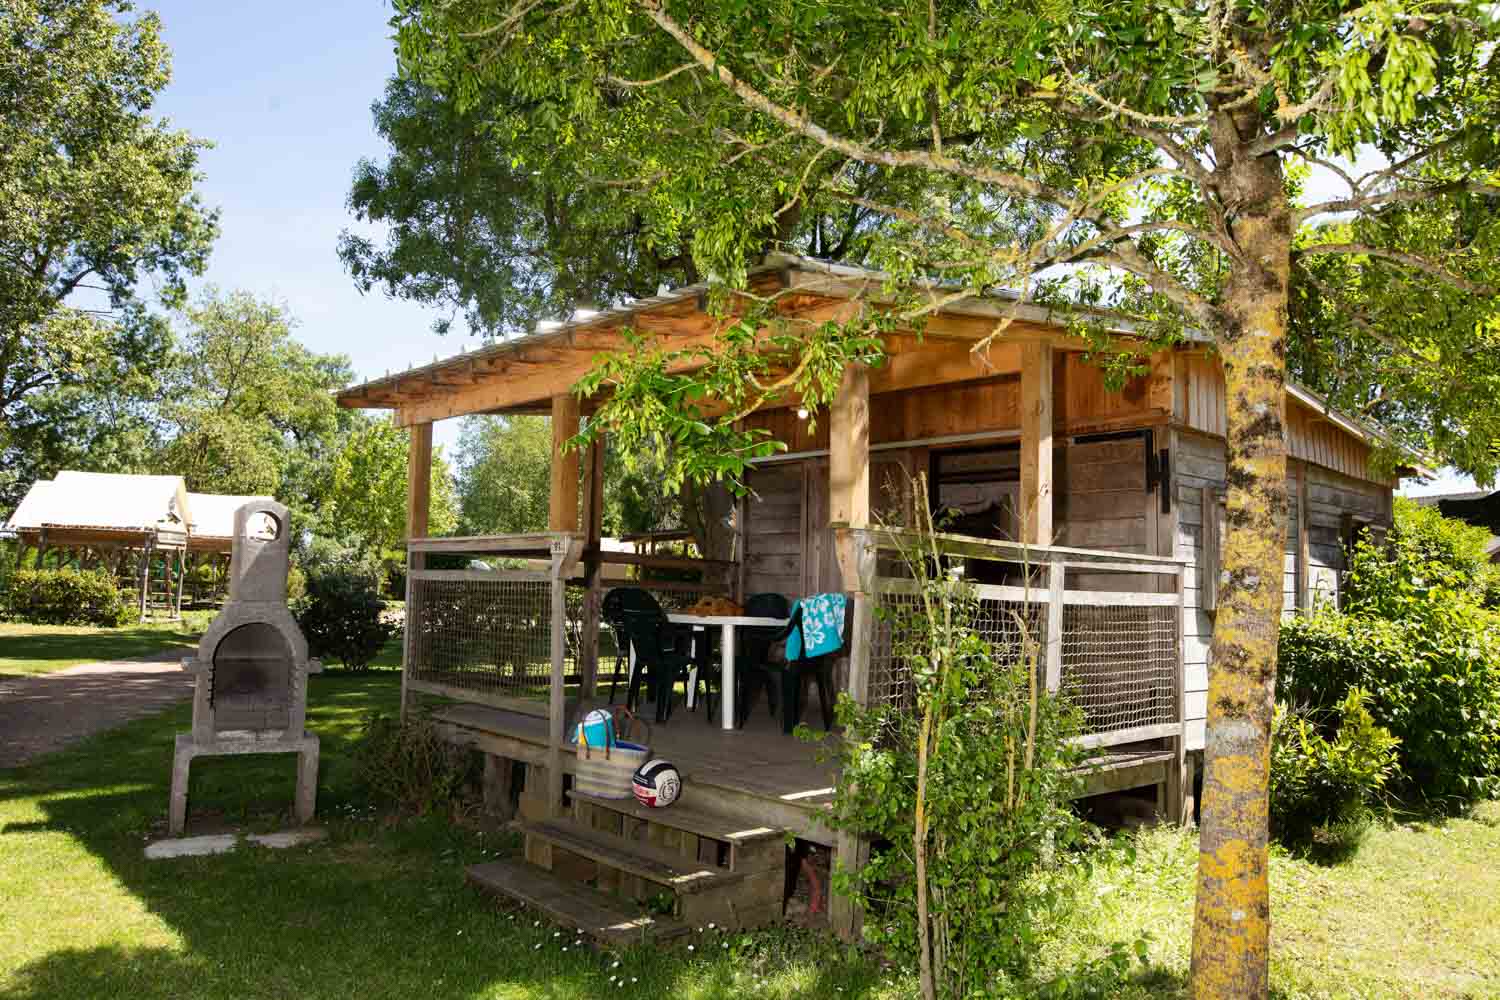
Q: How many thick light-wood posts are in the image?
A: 4